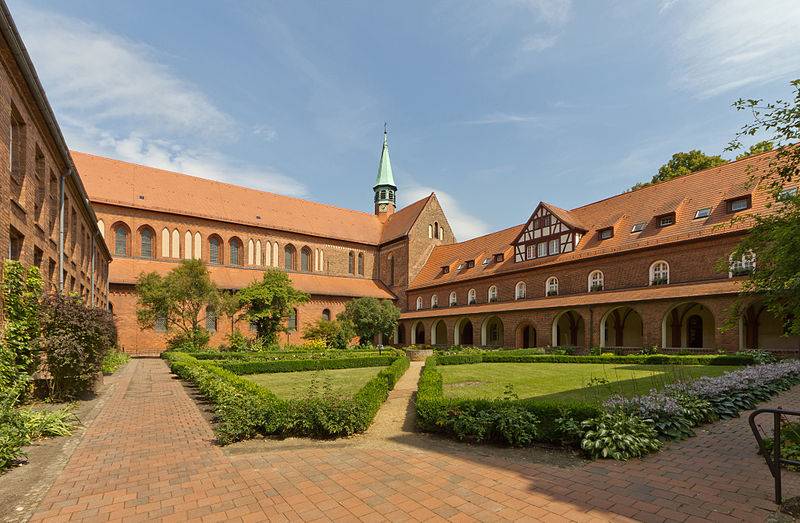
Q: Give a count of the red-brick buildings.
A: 3